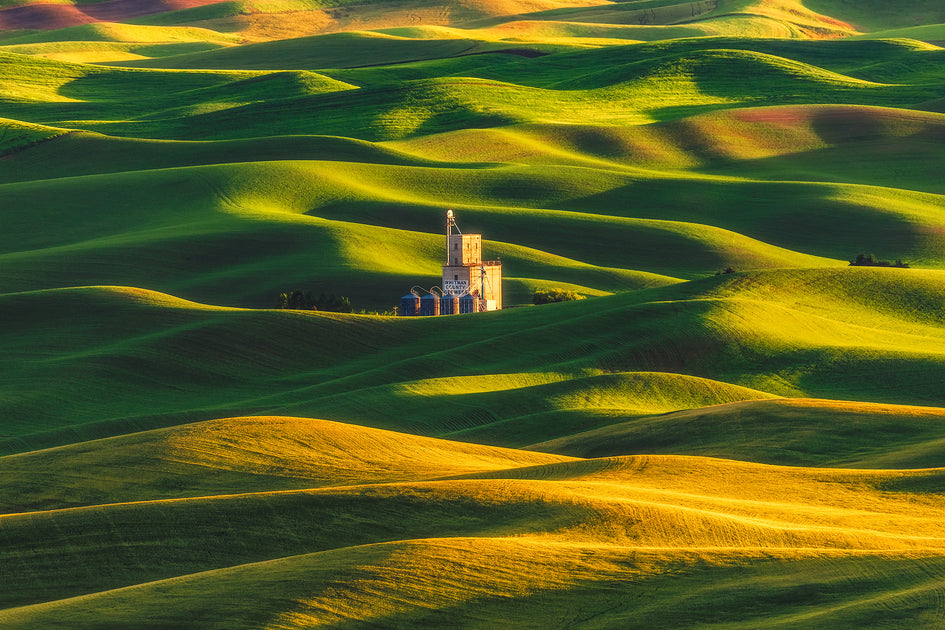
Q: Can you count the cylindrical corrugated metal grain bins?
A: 4